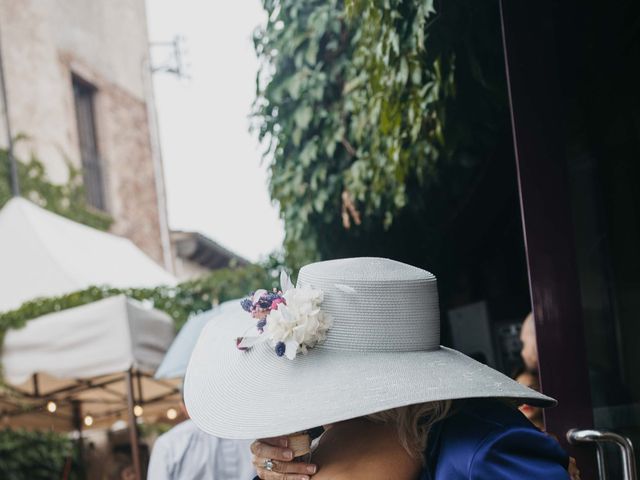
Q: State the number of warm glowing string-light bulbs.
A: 4